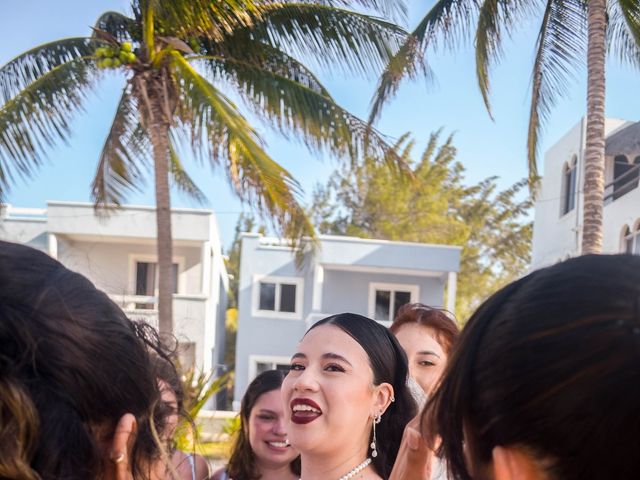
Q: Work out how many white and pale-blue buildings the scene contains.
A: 3